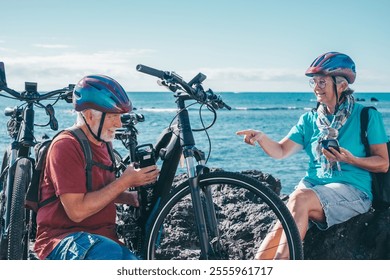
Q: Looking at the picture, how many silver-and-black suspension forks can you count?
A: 2